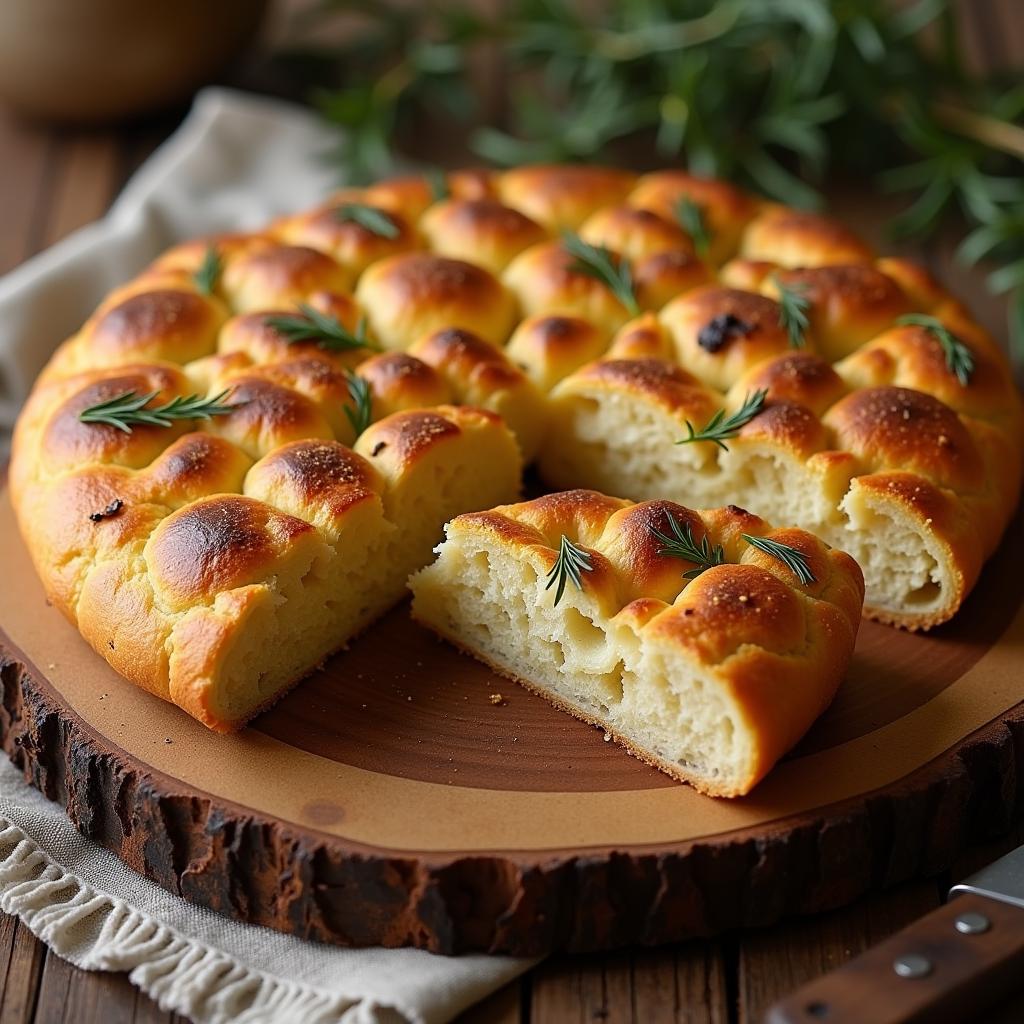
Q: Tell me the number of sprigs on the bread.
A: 14